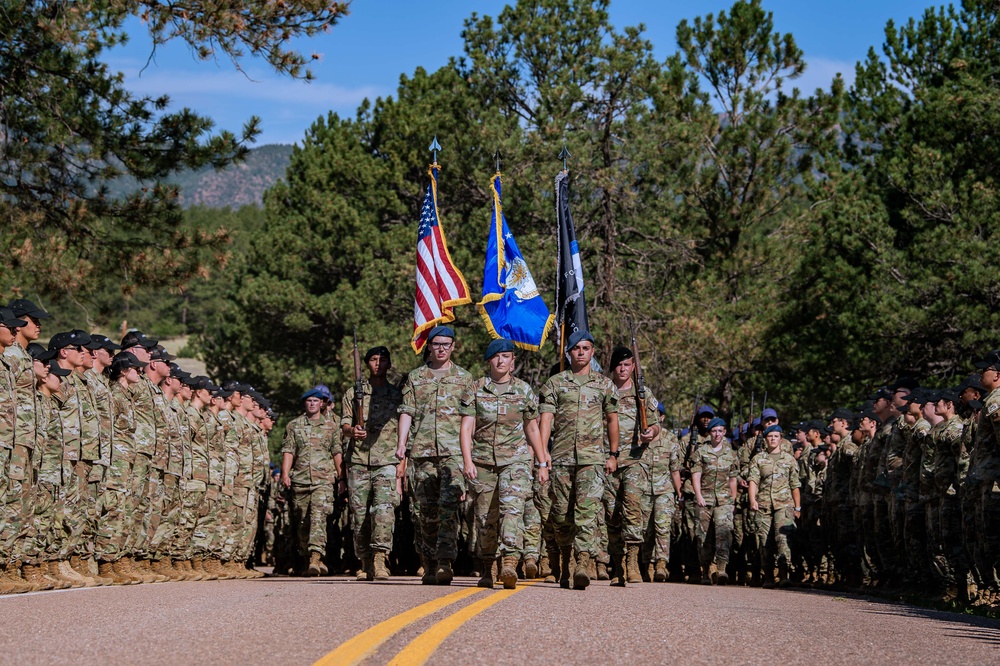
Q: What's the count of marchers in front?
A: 3